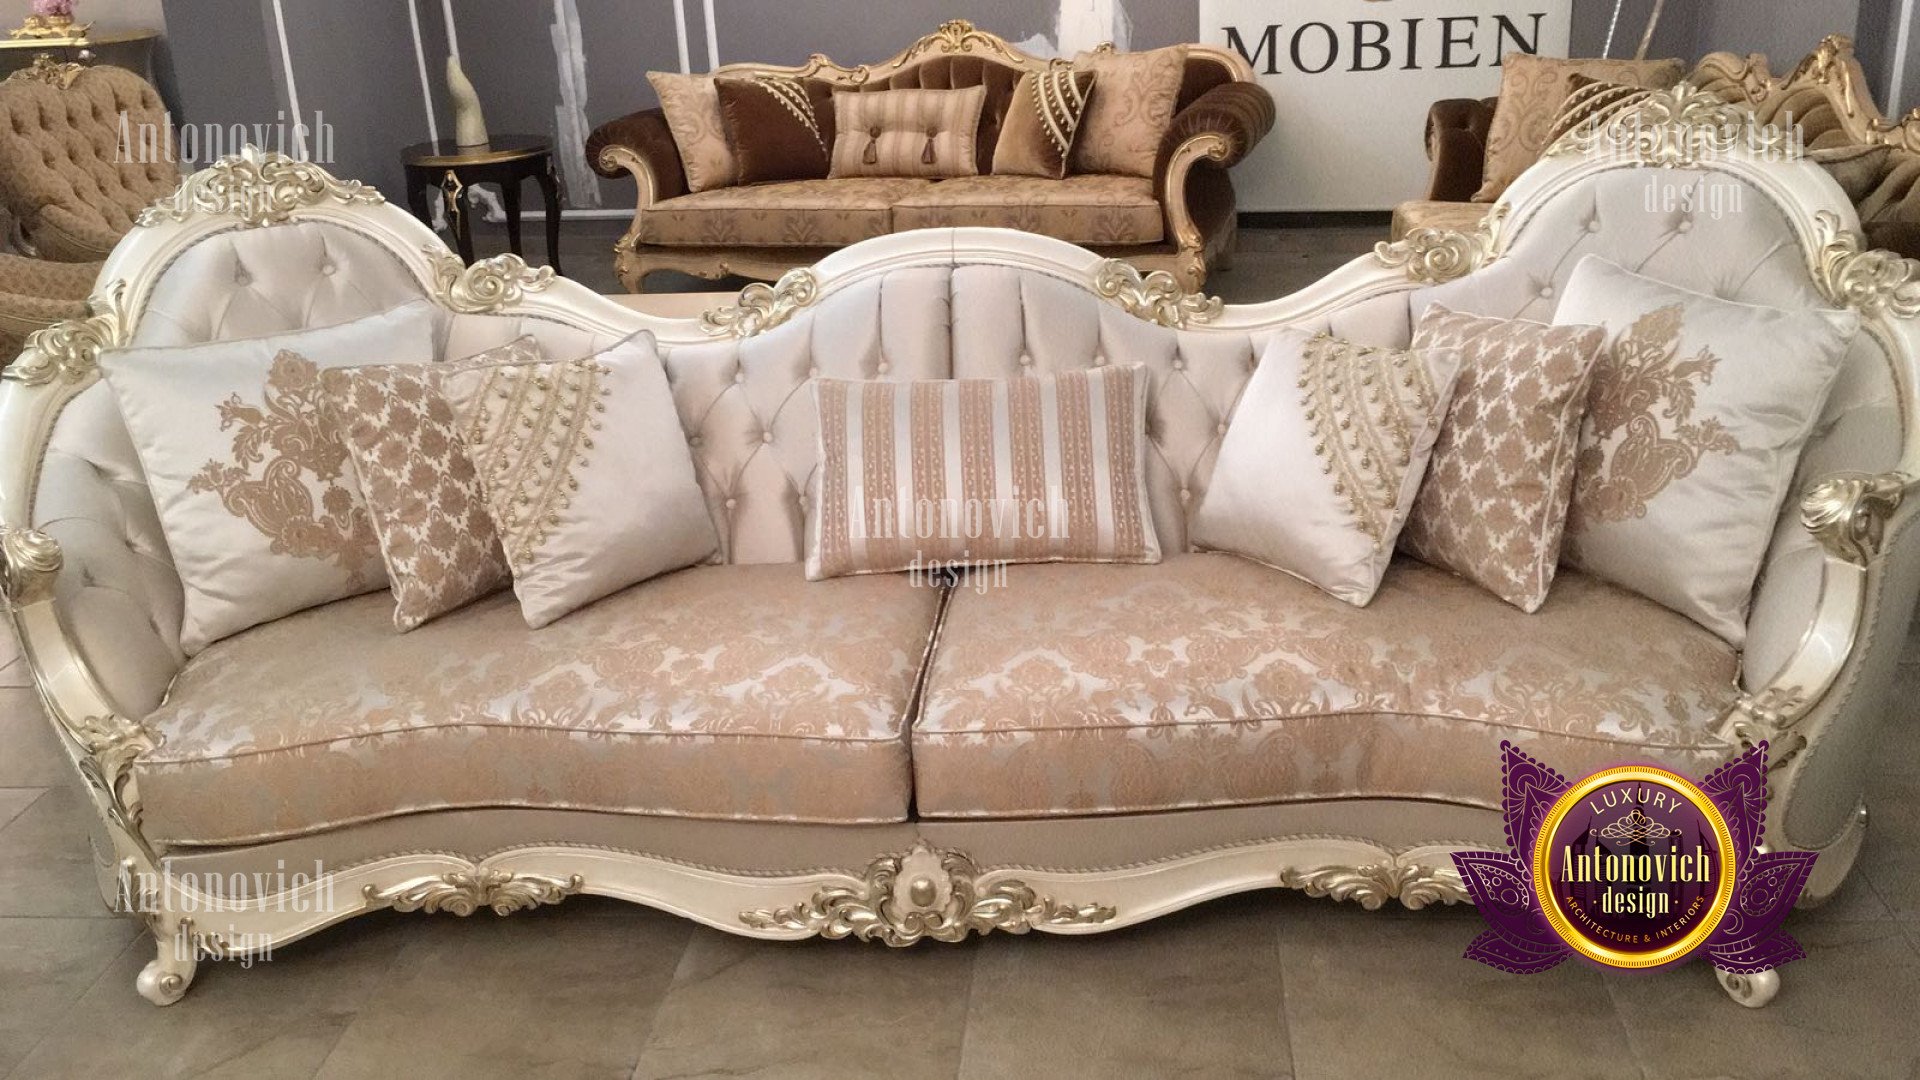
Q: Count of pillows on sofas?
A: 14